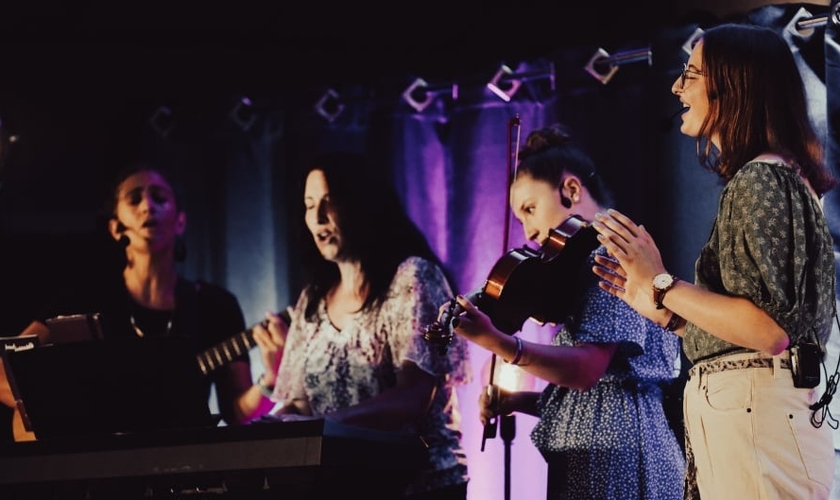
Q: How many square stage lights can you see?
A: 8